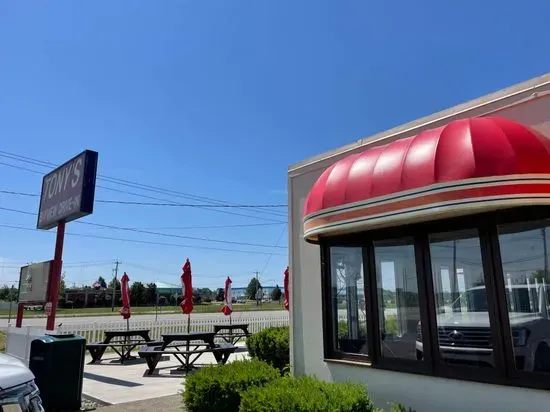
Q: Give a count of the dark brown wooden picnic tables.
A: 3